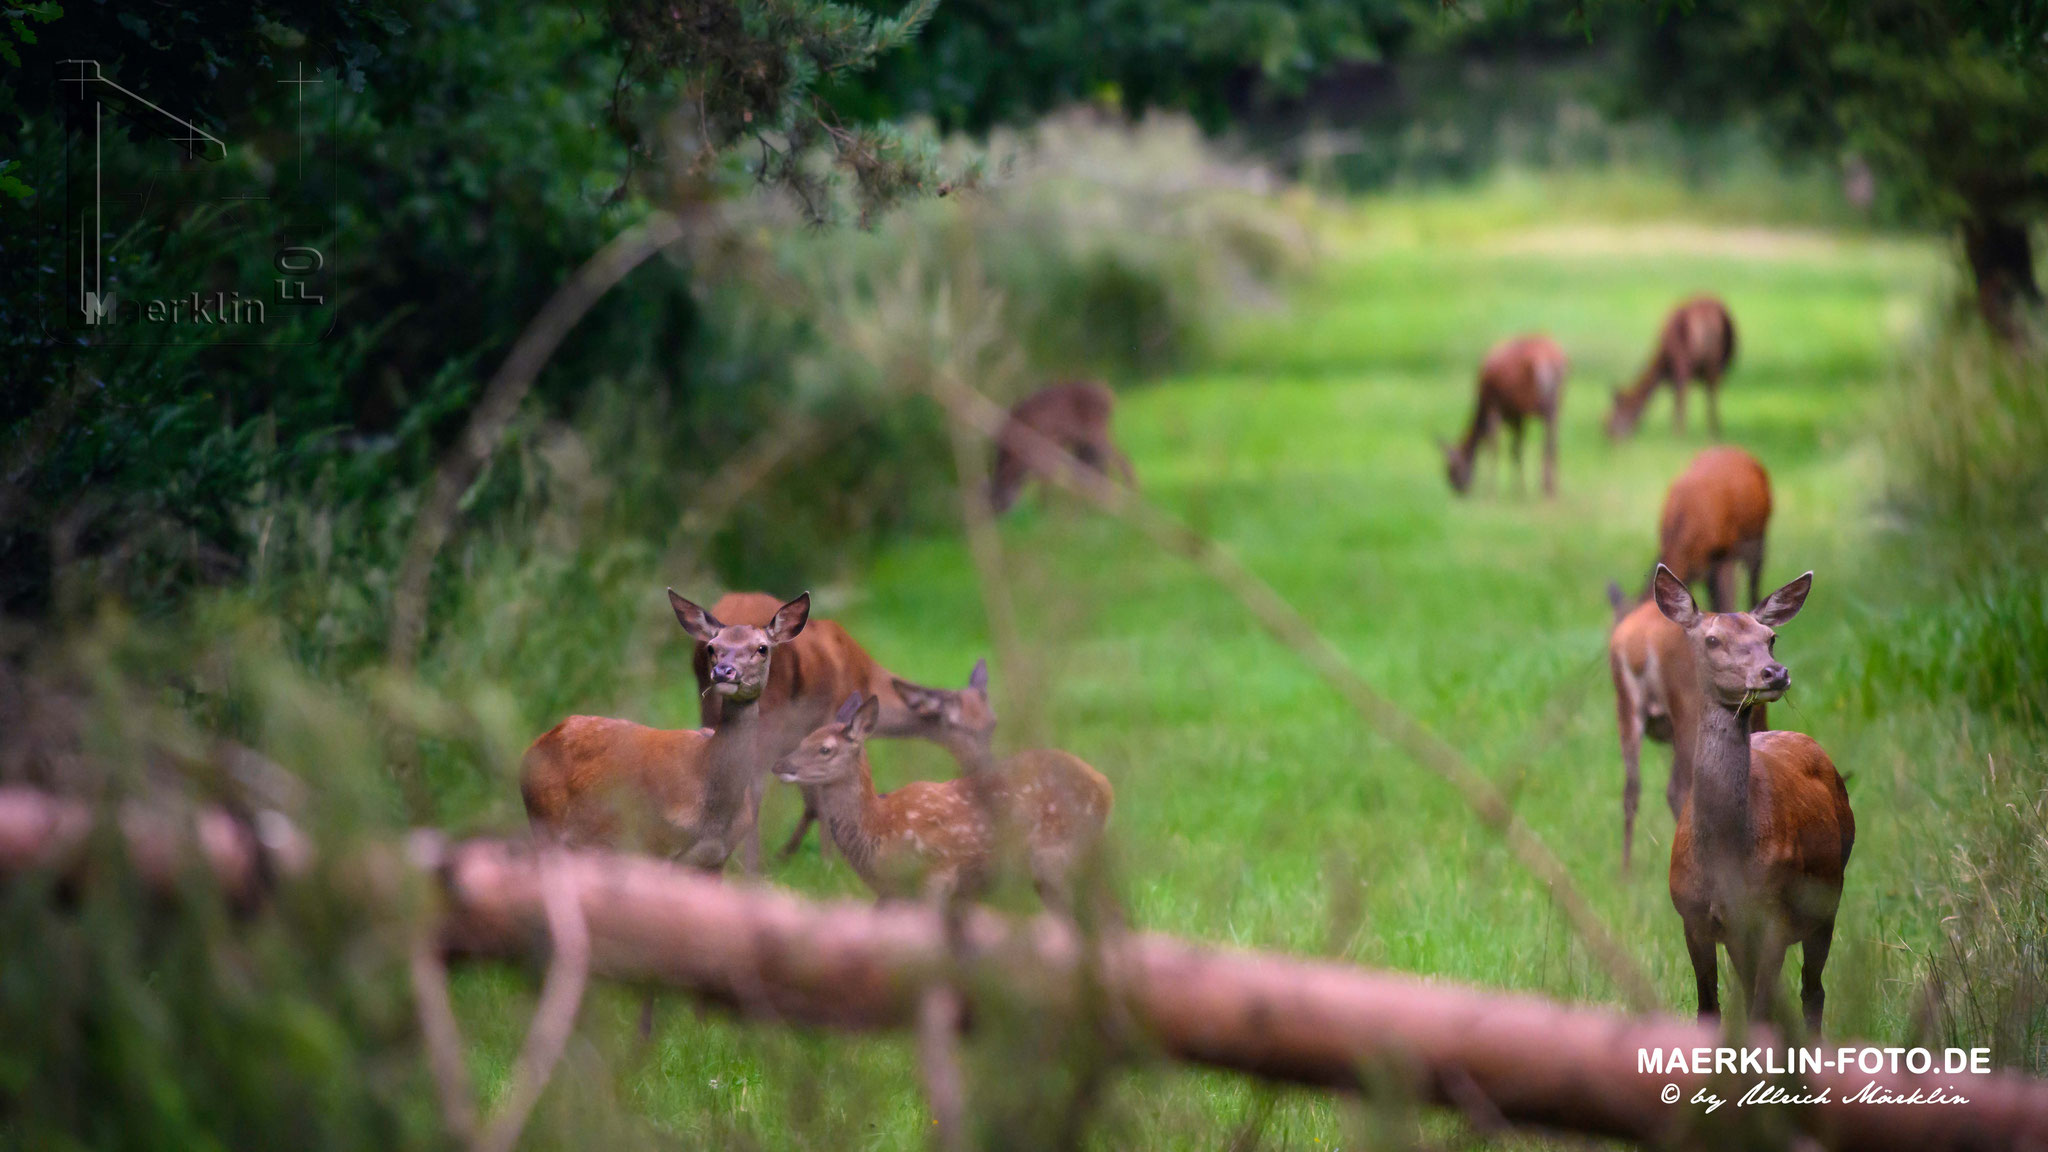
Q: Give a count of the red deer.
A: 9